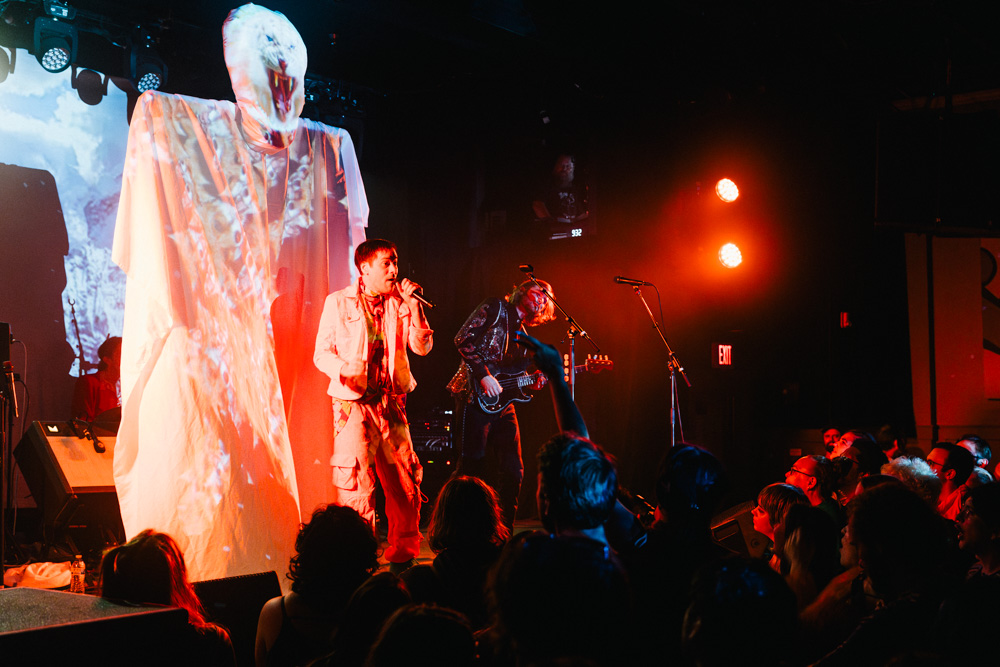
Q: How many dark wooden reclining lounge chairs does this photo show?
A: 0